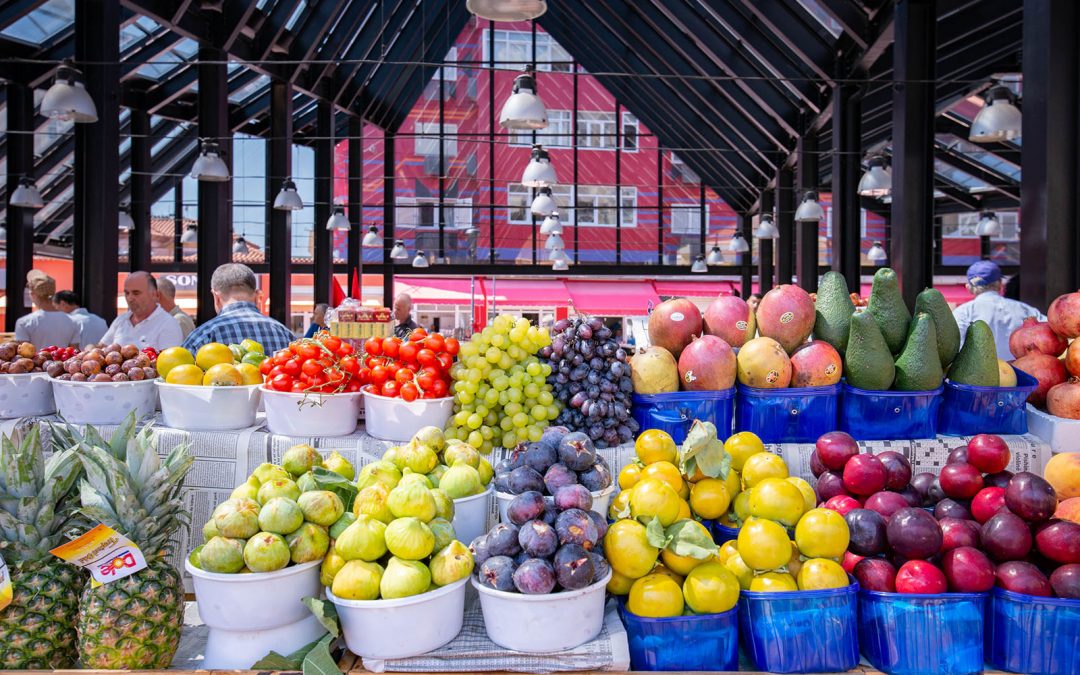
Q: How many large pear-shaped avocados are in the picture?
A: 6